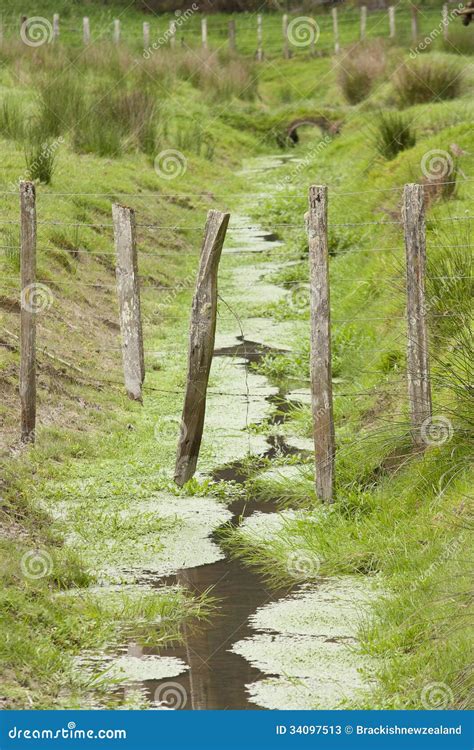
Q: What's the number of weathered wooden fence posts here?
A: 5